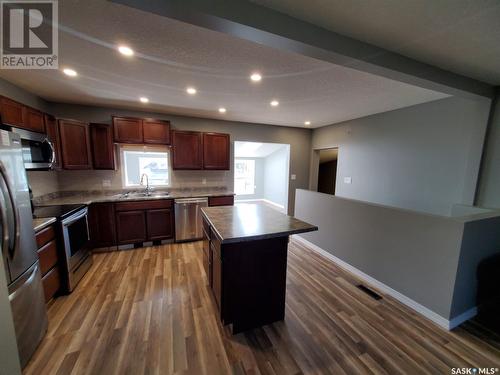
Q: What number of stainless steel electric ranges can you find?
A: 1